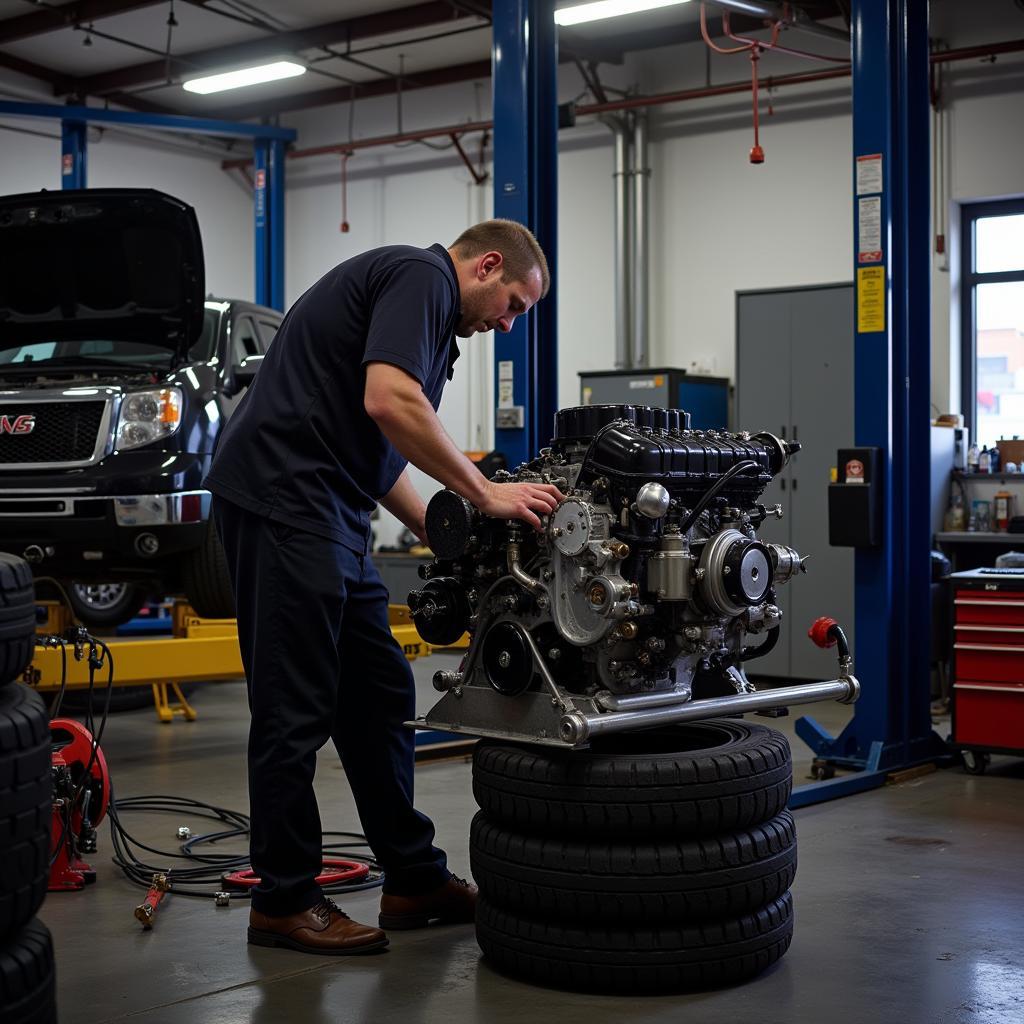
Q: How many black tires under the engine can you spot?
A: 3